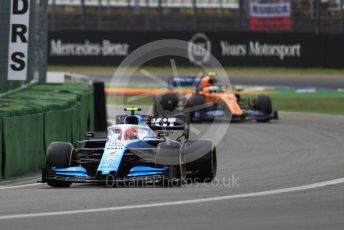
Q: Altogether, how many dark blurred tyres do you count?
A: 3